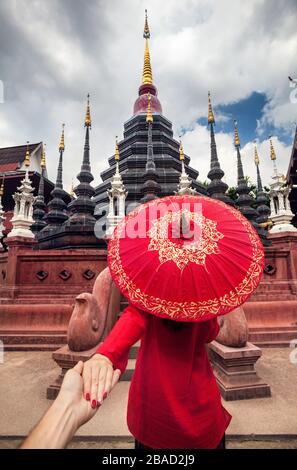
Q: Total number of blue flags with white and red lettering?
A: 0